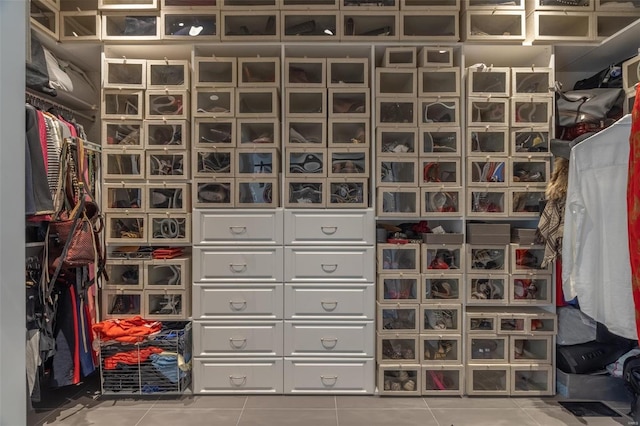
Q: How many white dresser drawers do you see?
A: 10